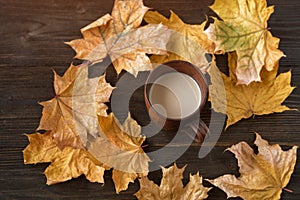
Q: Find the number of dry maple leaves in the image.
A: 9